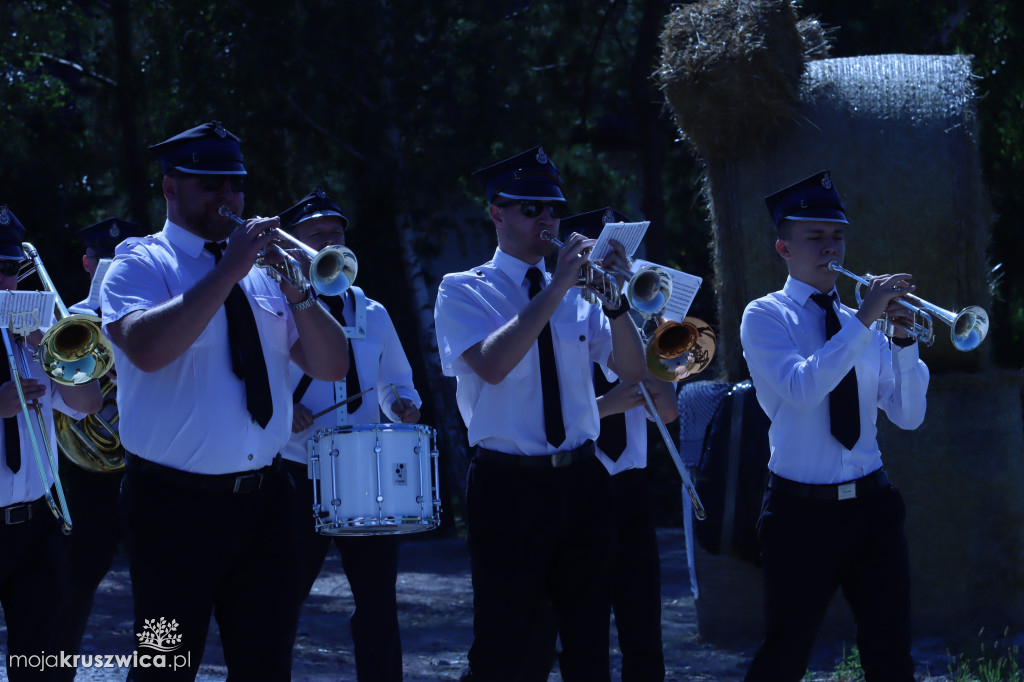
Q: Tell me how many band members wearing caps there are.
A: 7